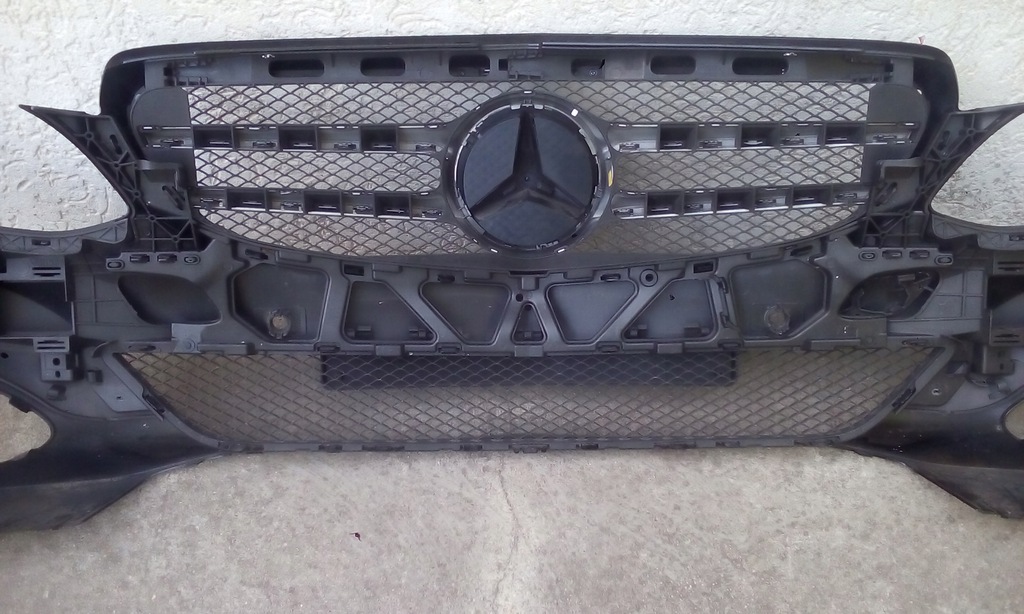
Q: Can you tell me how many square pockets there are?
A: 12